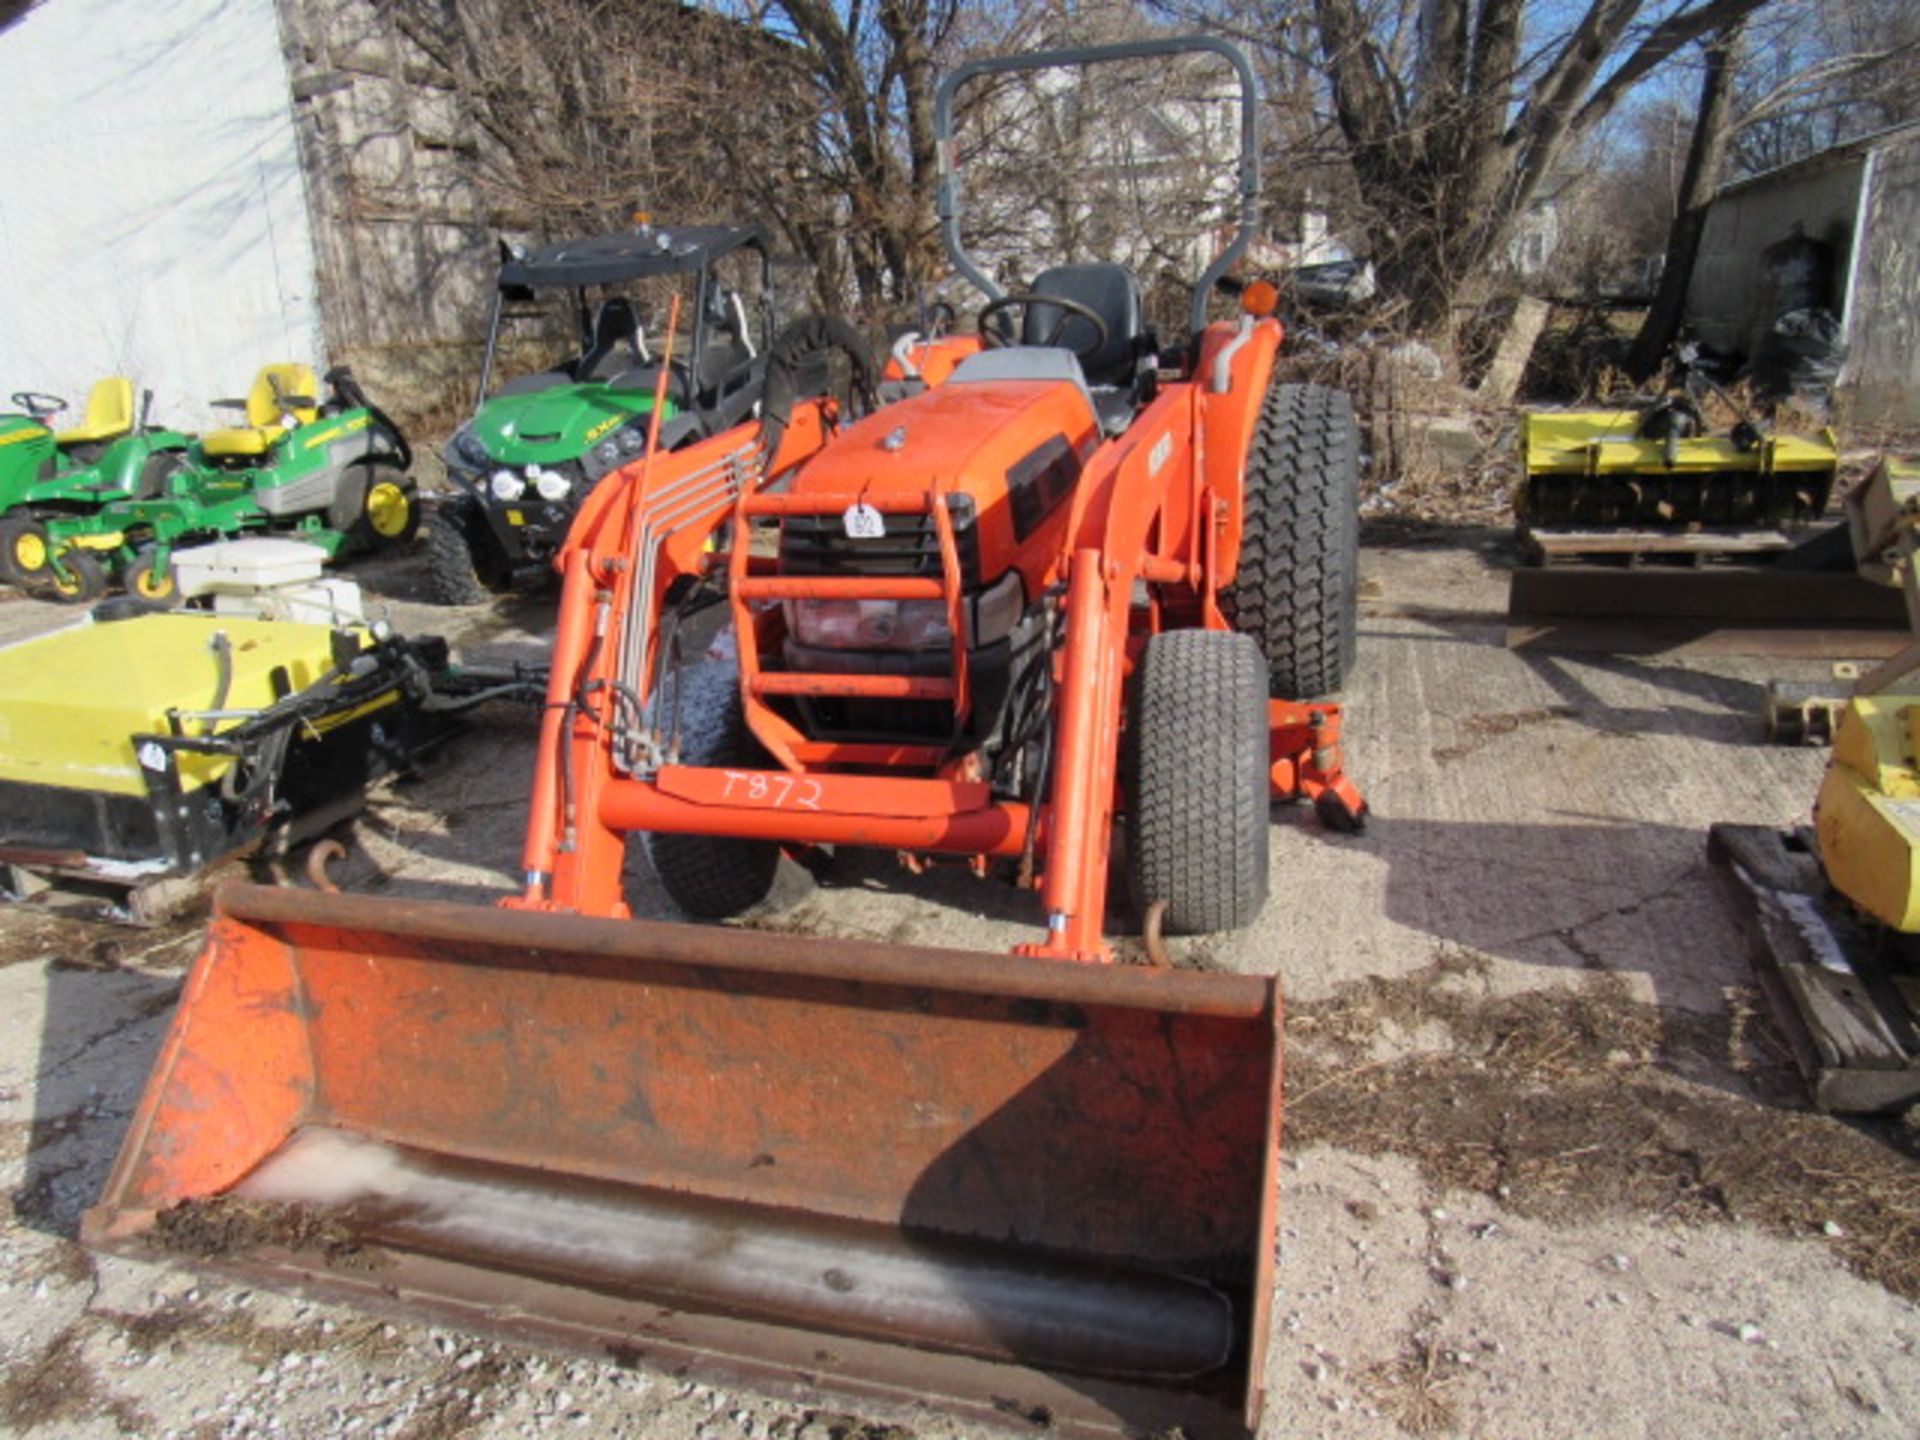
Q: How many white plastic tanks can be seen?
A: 2